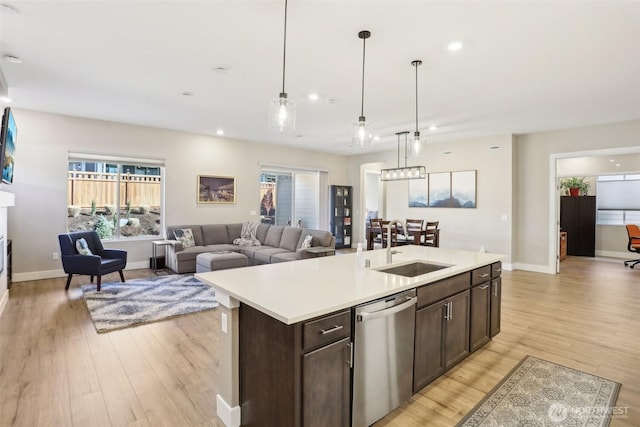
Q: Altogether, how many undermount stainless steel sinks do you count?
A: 1